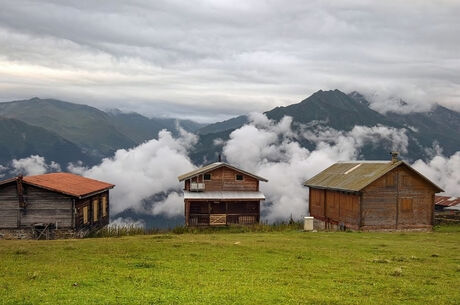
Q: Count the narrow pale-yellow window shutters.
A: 3